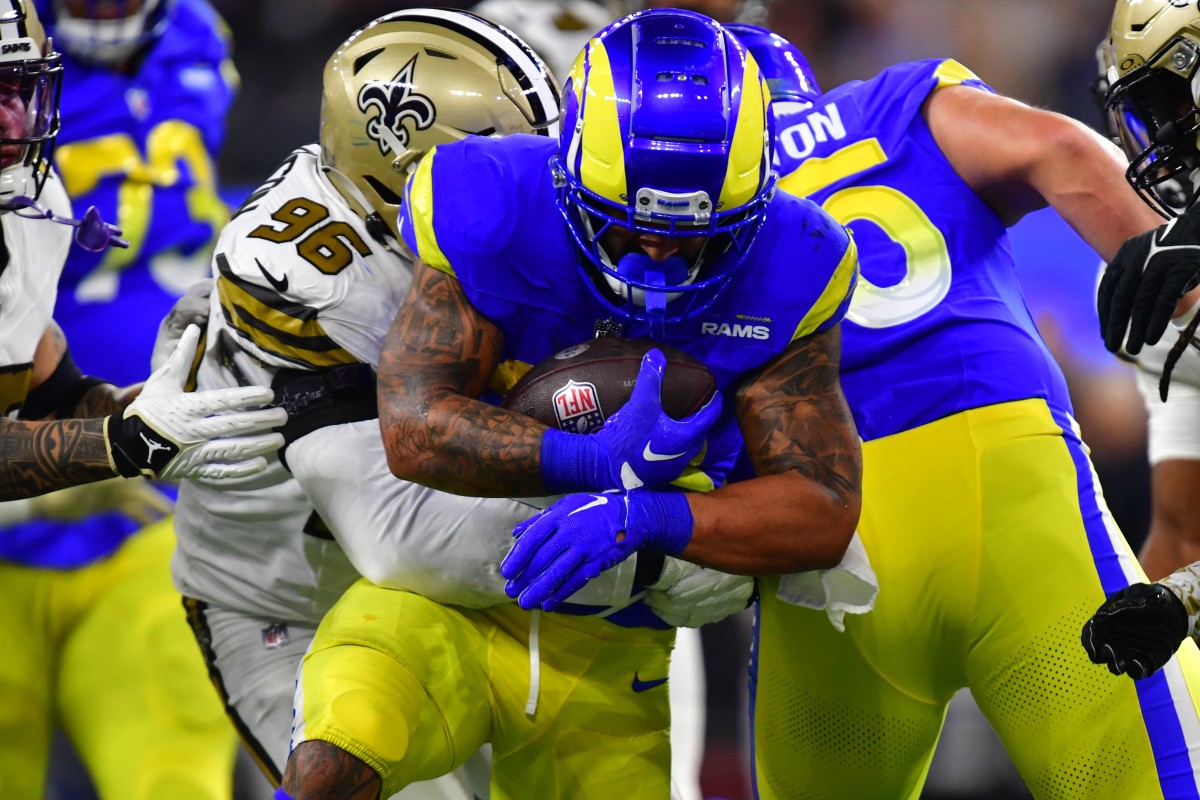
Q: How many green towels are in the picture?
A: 0